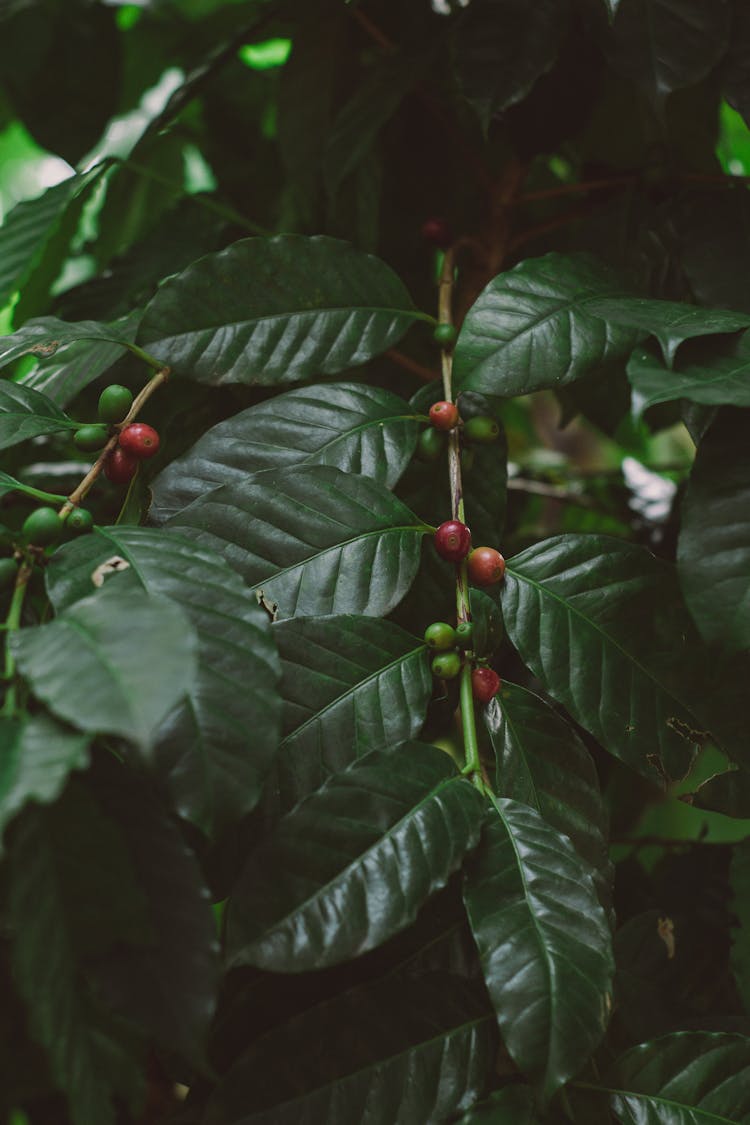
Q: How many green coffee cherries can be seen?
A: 11